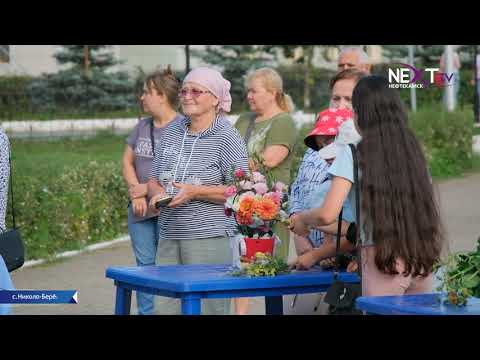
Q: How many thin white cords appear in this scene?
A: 2